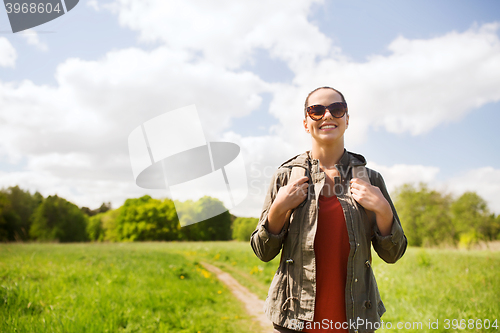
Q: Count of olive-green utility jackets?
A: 1